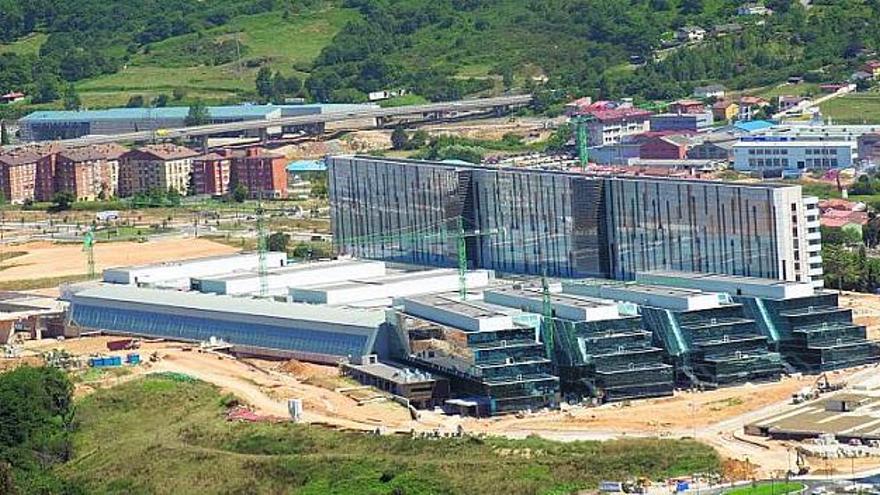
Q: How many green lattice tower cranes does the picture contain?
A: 5